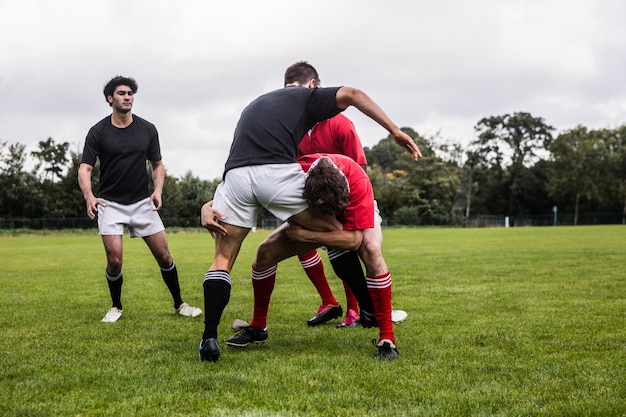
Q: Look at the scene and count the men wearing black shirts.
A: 2